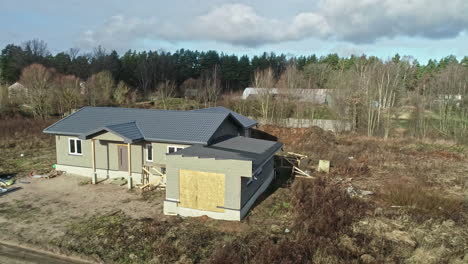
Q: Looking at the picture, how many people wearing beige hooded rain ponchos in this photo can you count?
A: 0